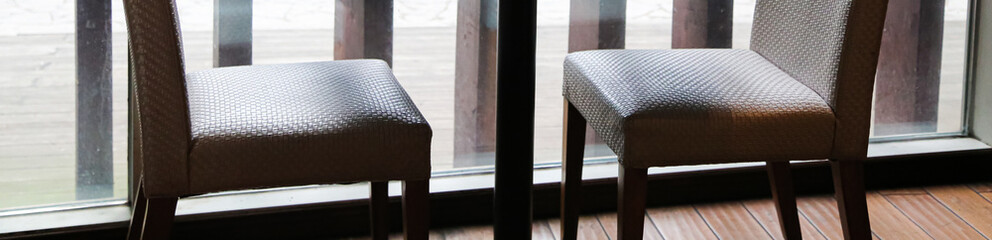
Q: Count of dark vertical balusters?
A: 7